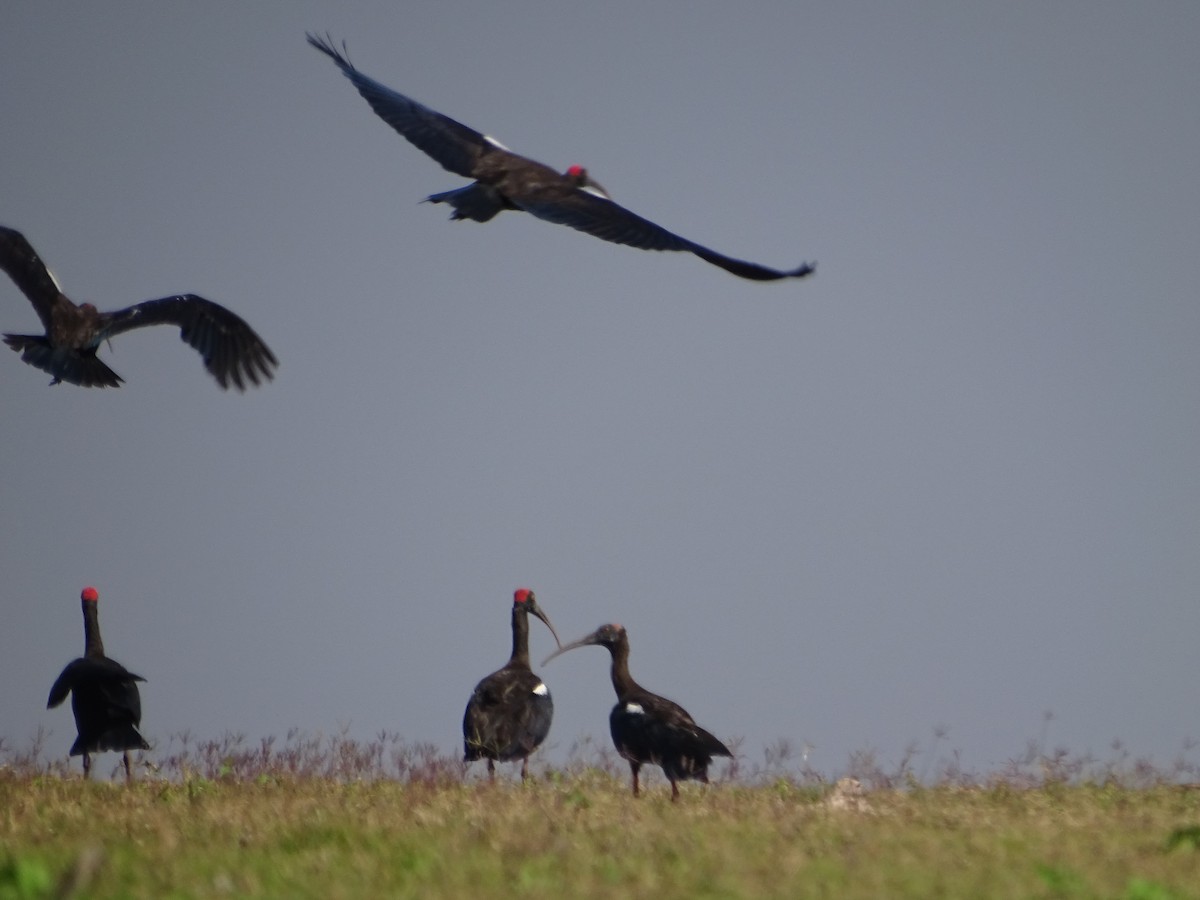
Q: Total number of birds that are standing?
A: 3